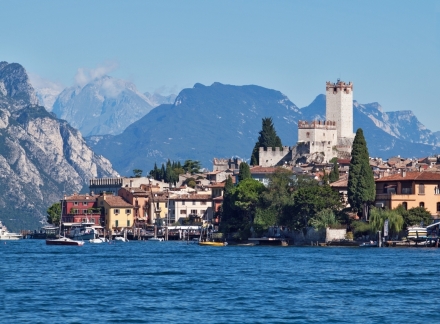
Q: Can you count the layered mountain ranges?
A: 3